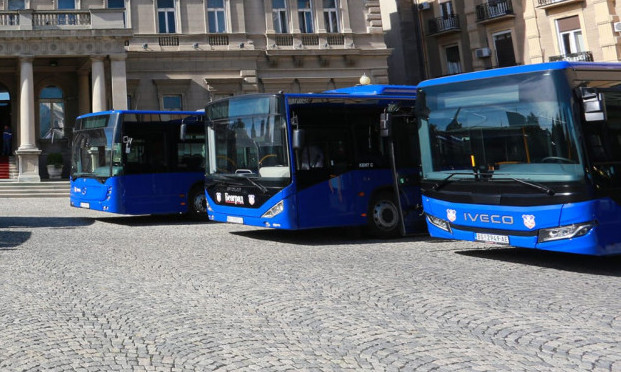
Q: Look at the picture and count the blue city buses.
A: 3